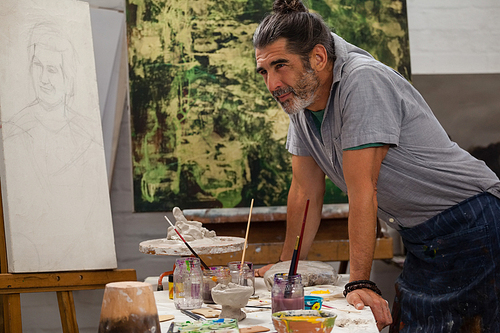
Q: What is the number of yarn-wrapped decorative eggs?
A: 0